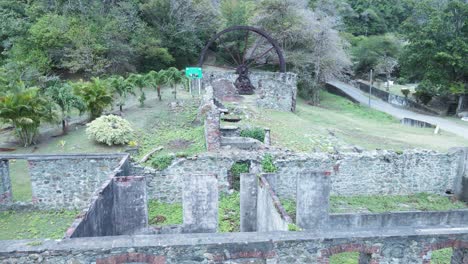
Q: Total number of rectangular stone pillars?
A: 4